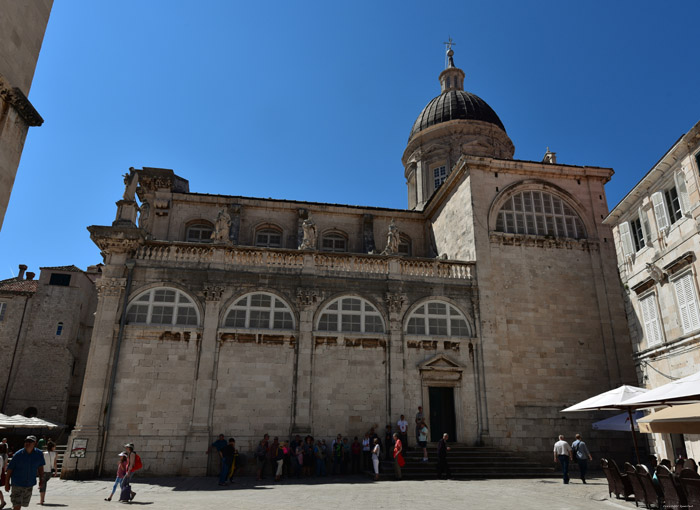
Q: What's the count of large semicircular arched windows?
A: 5